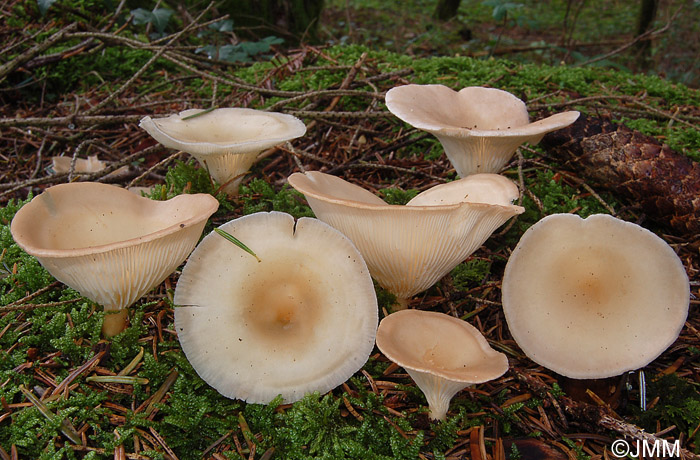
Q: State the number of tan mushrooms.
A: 7